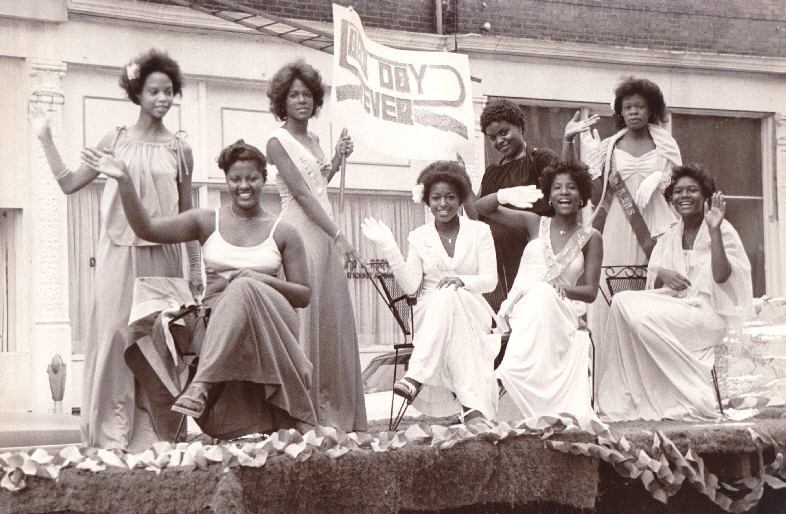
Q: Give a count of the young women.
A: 8